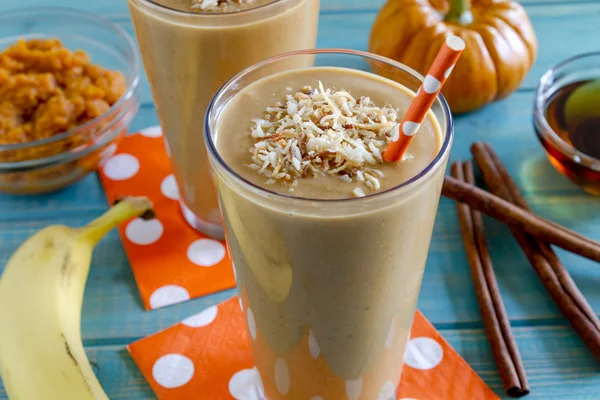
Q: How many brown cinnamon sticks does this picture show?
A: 3